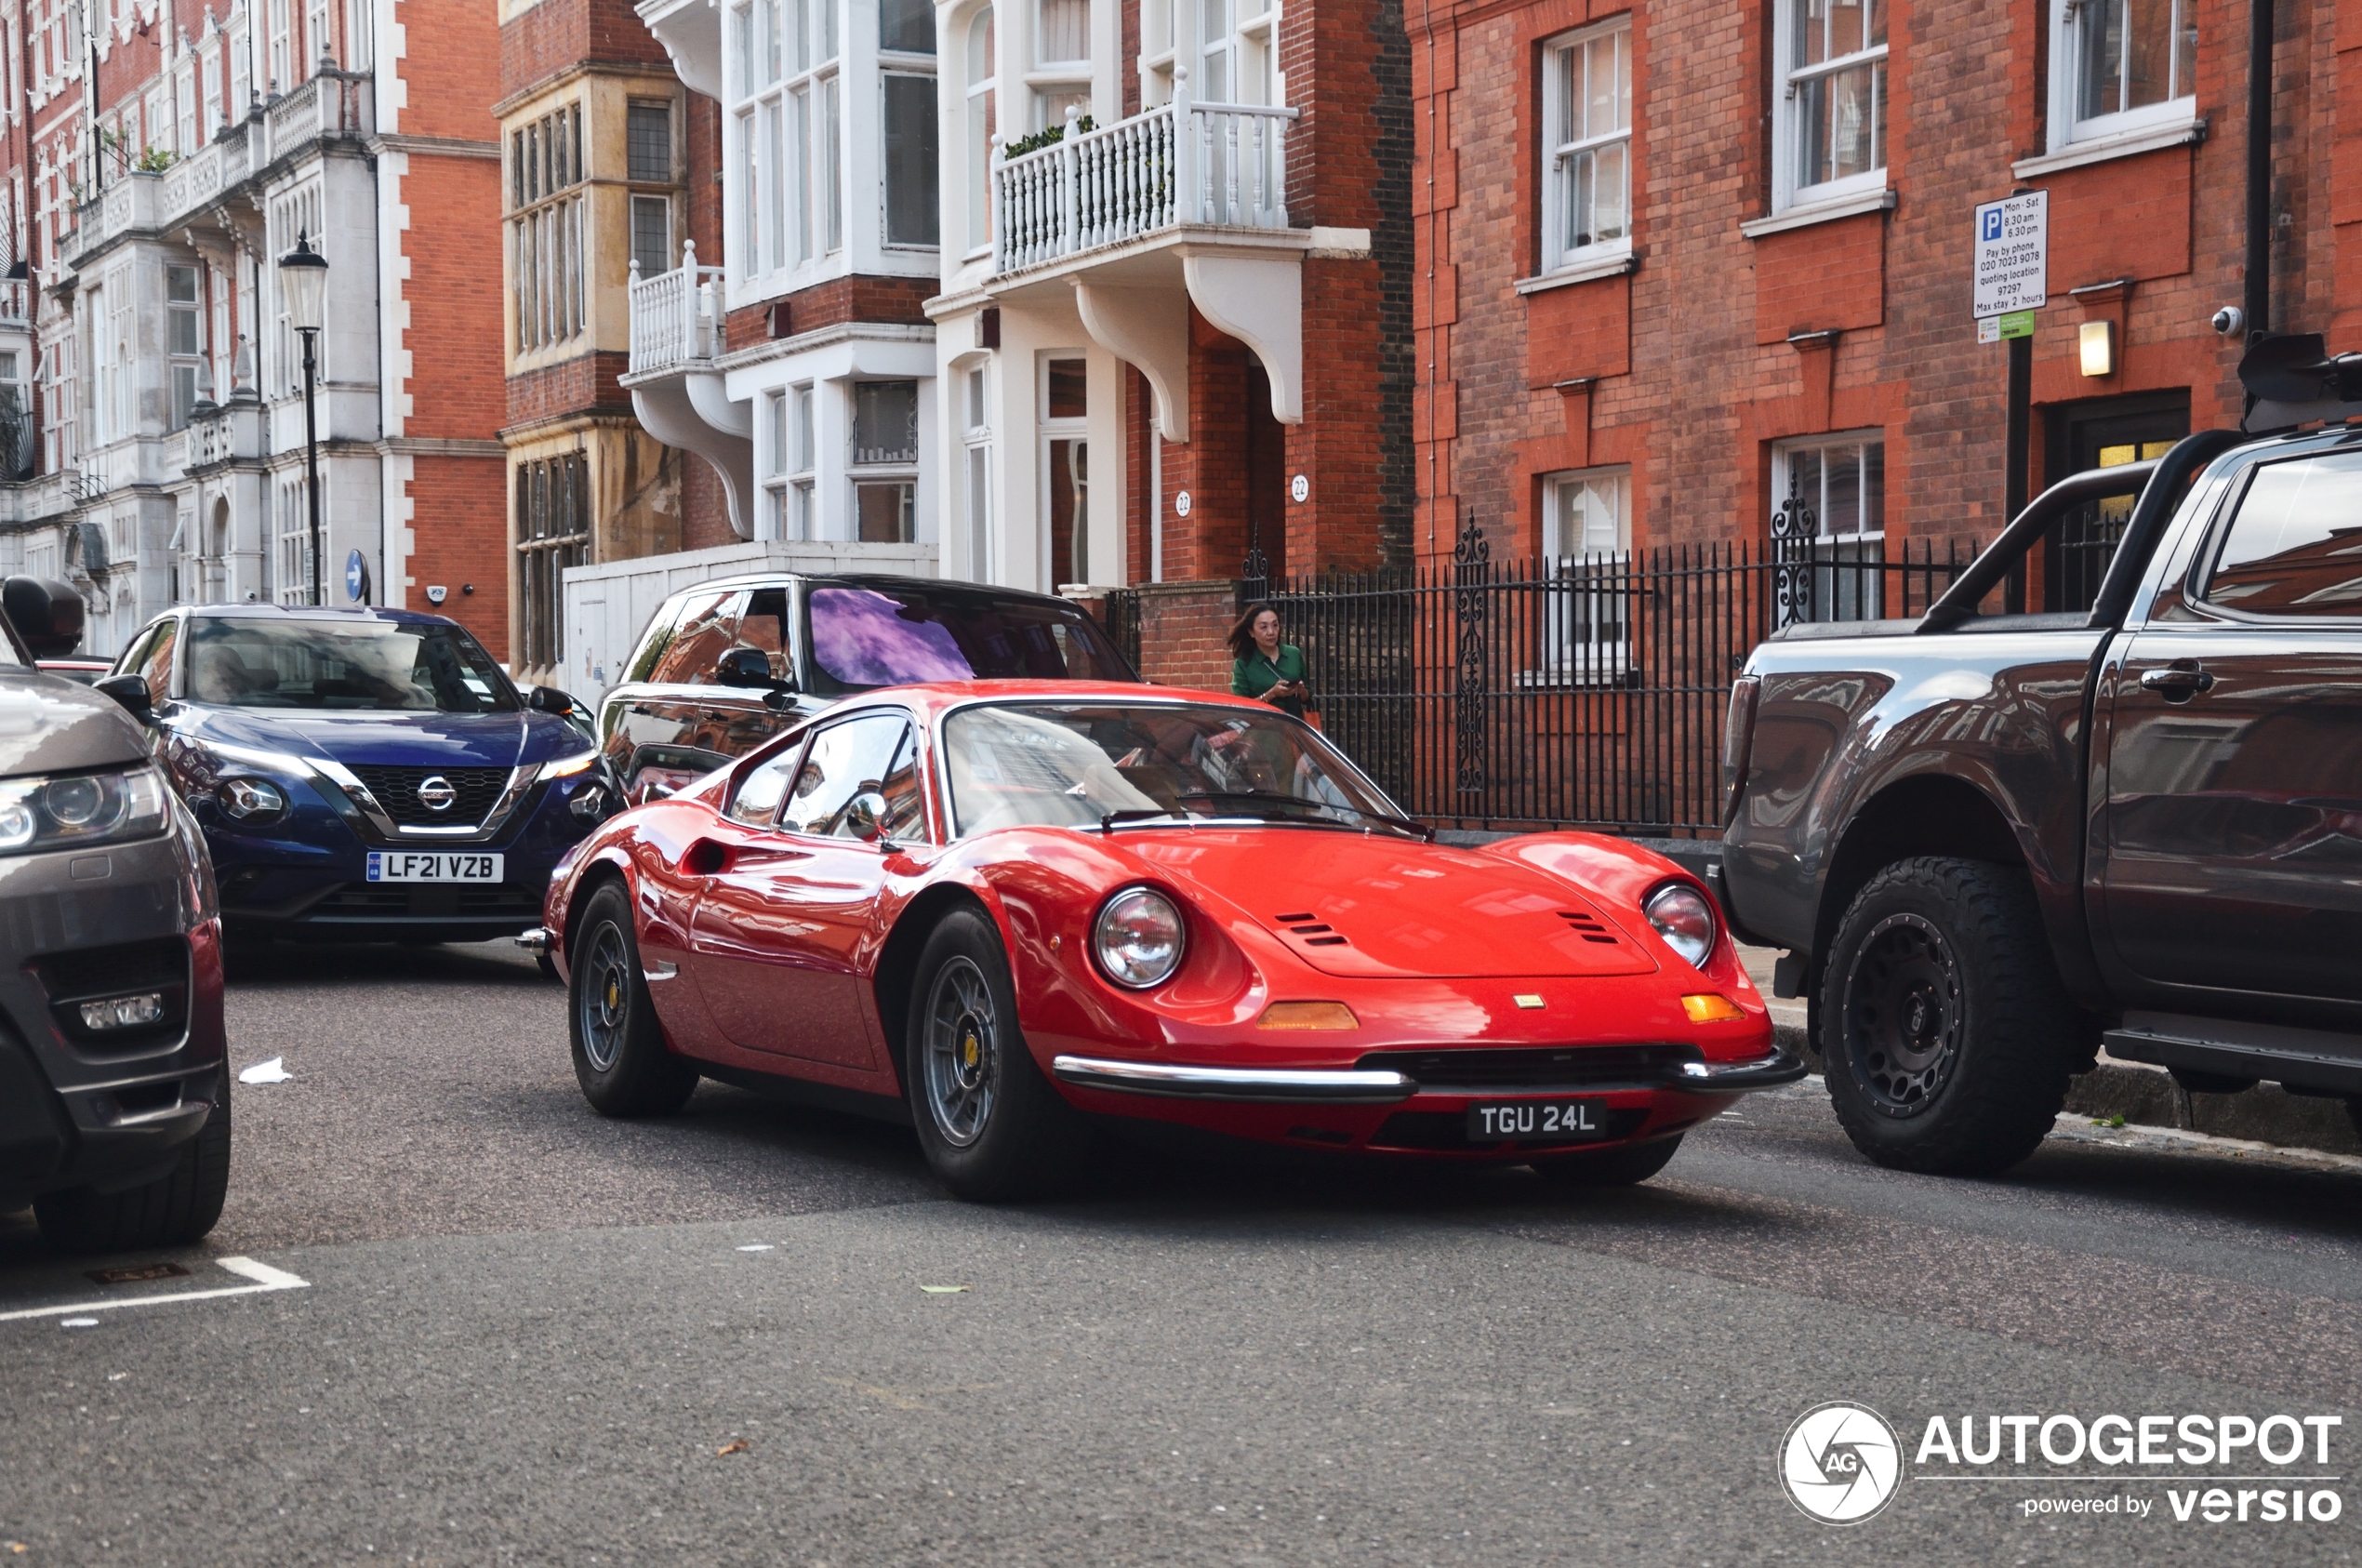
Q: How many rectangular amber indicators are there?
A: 2